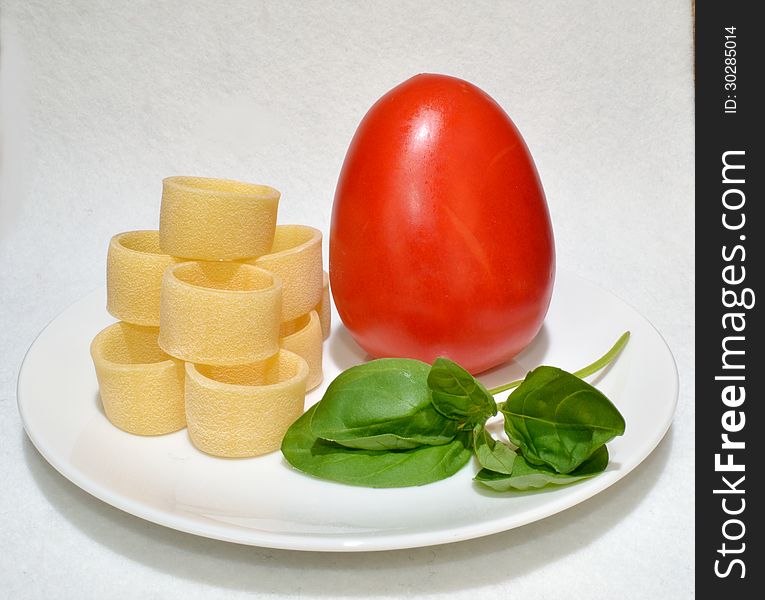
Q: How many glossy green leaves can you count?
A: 6